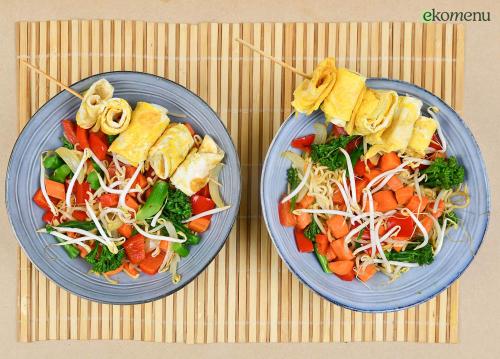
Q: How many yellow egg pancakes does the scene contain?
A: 10